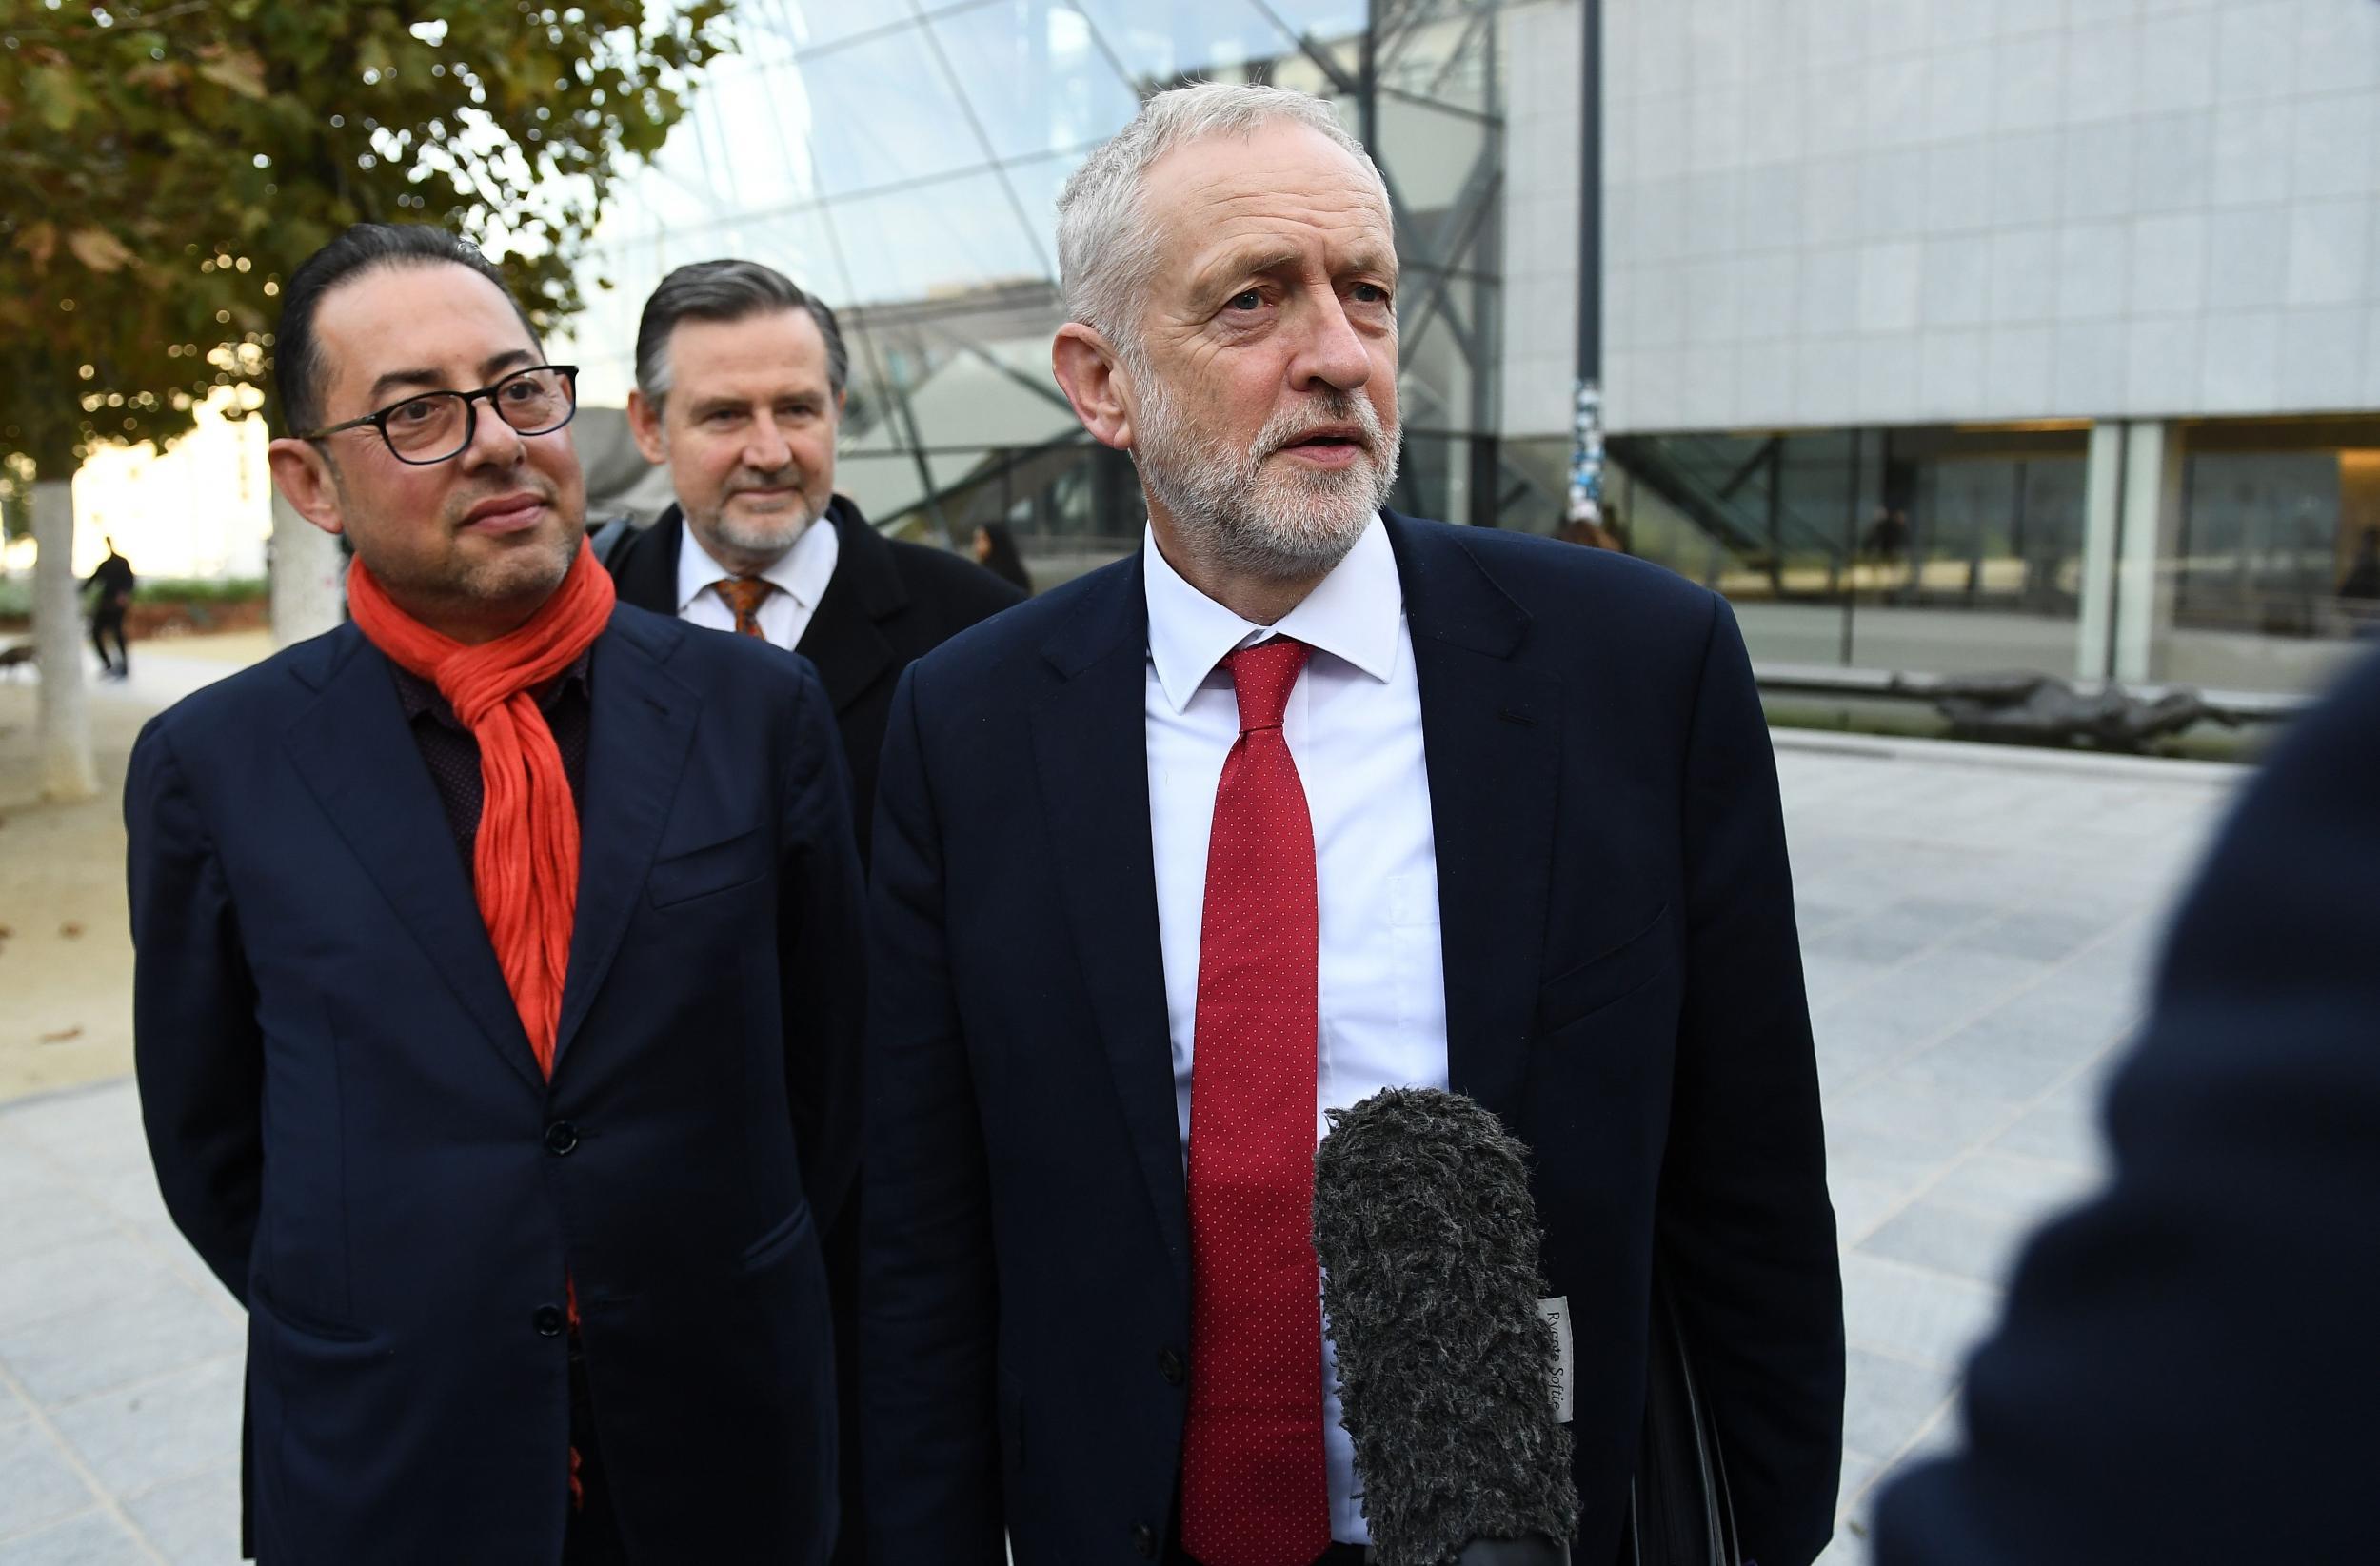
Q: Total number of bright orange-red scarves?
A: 1